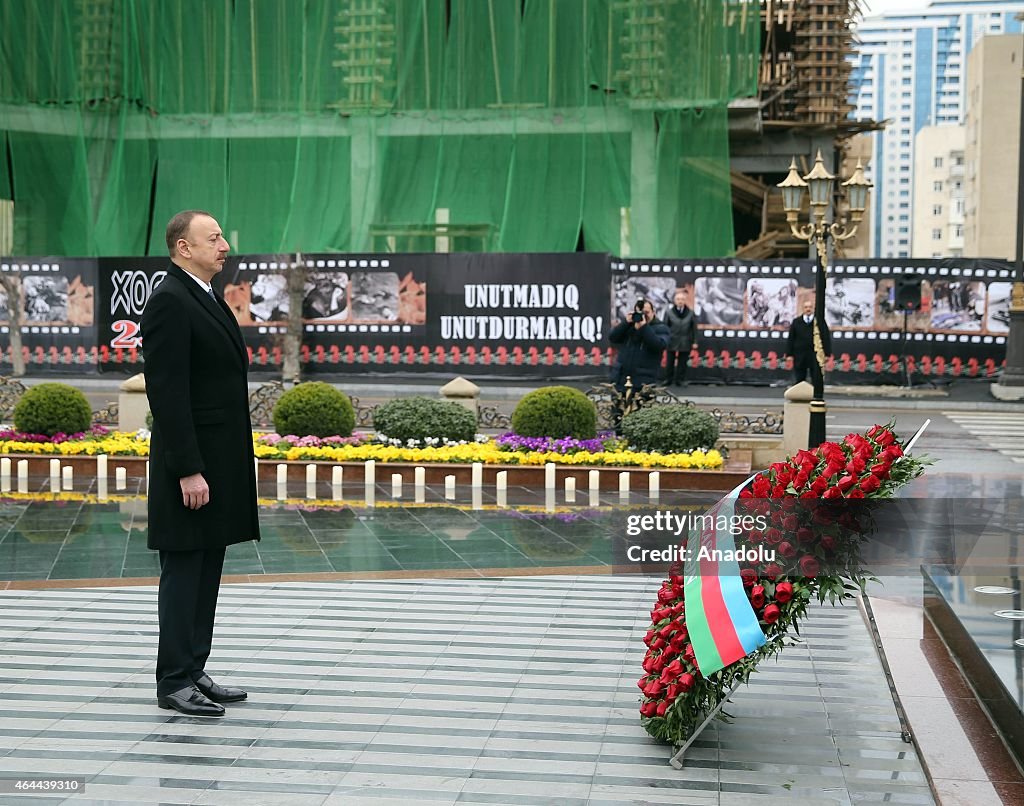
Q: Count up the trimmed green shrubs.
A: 5